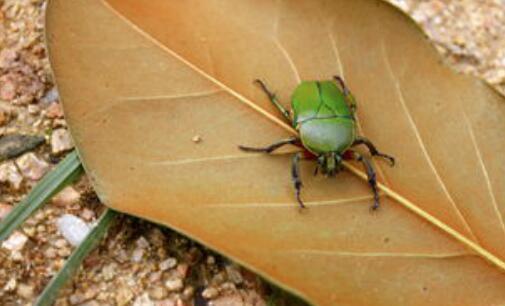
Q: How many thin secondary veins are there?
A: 8